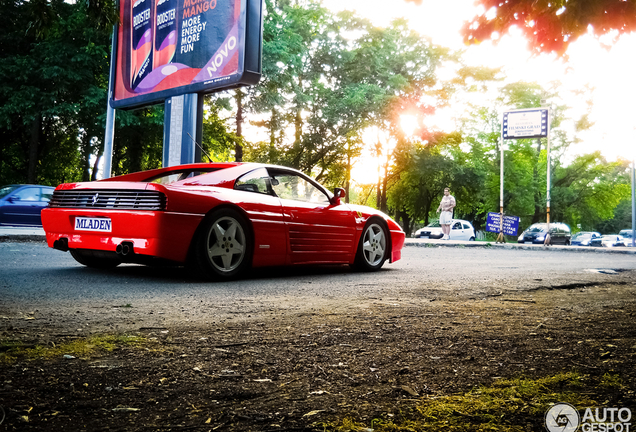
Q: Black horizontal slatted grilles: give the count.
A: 1